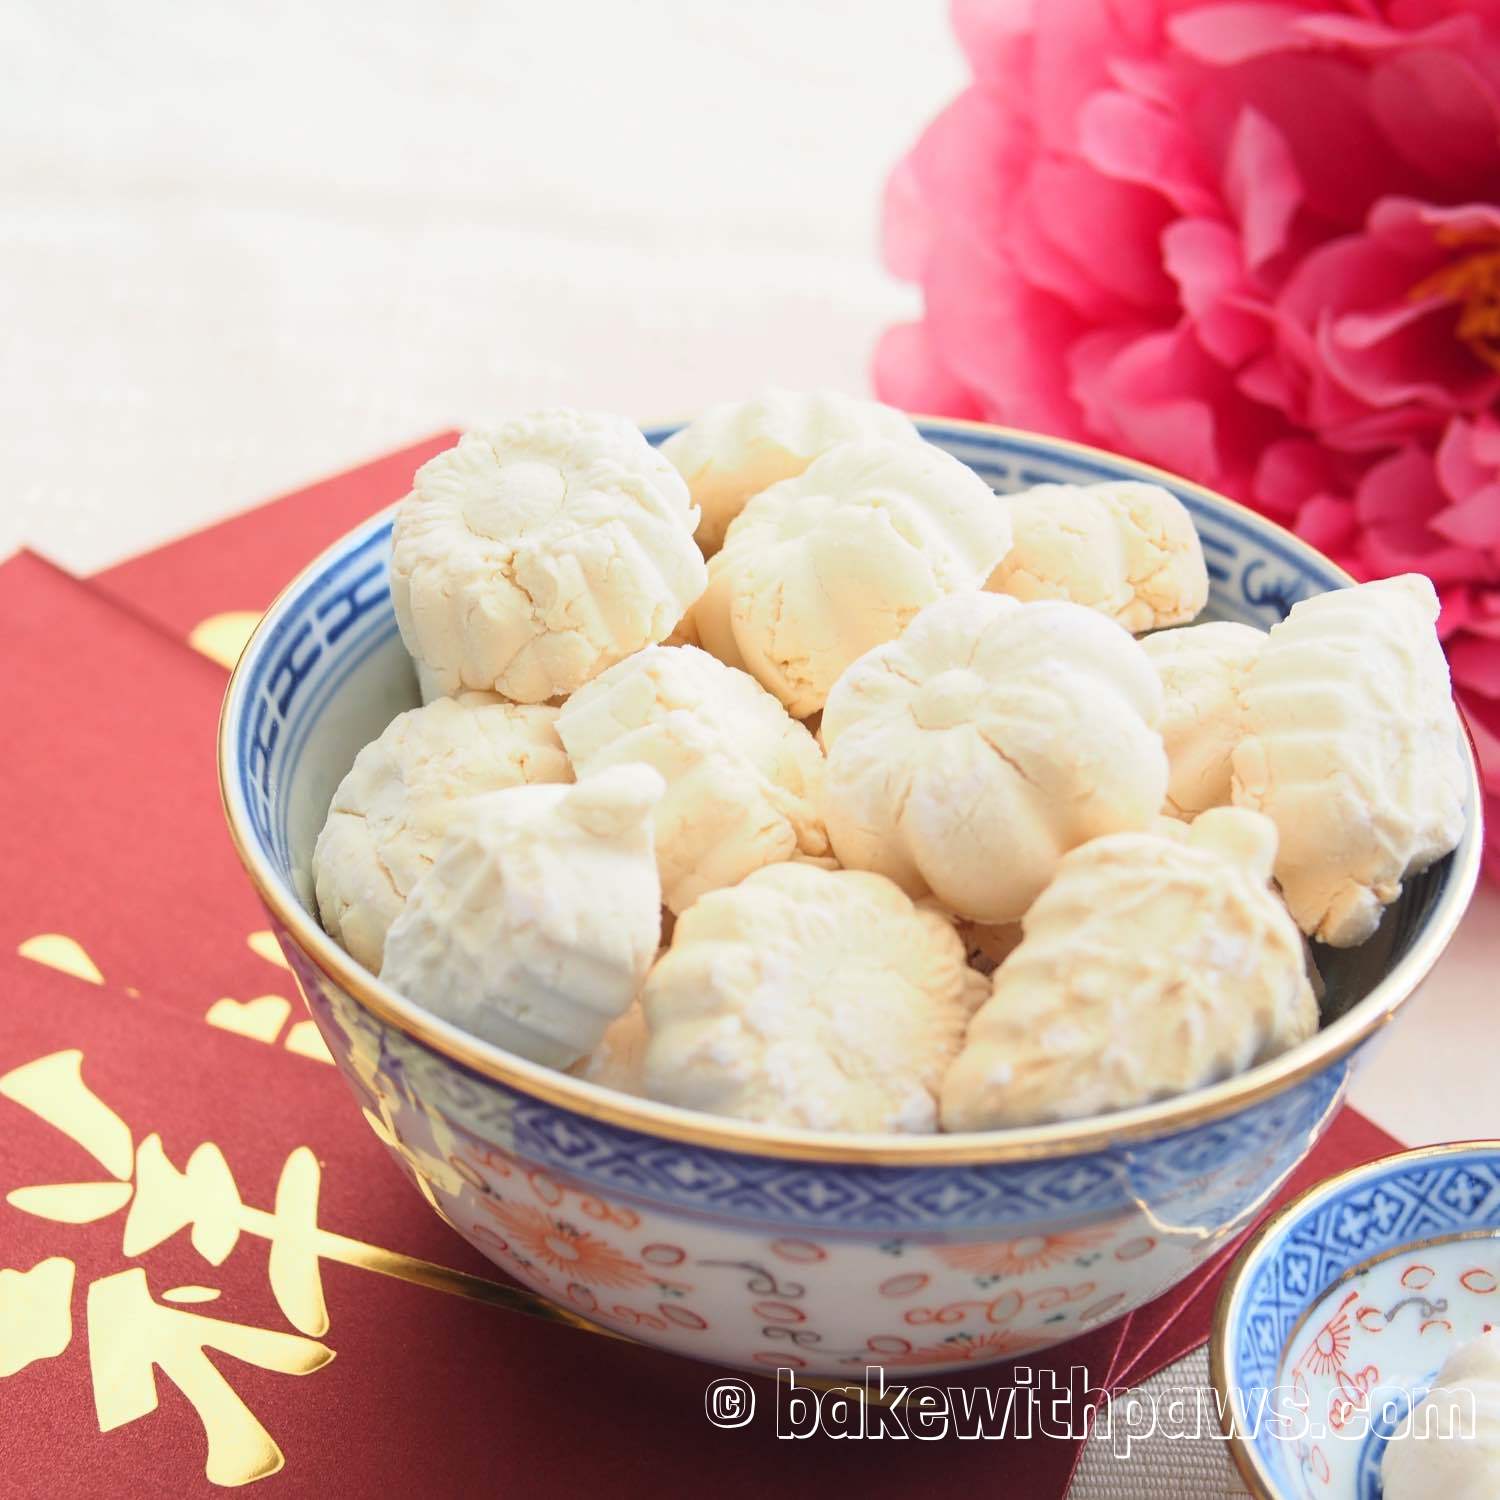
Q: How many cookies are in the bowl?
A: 12